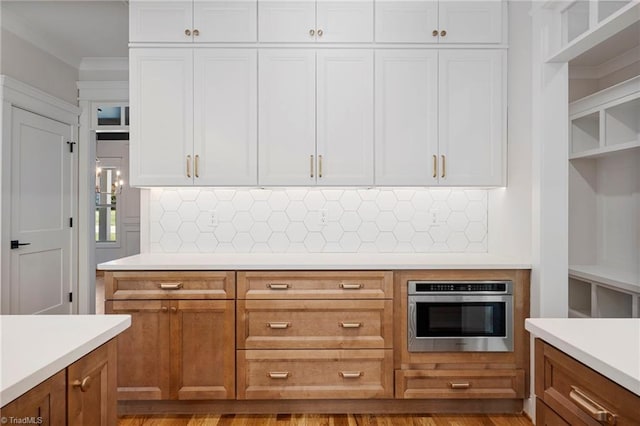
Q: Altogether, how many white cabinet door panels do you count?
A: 12